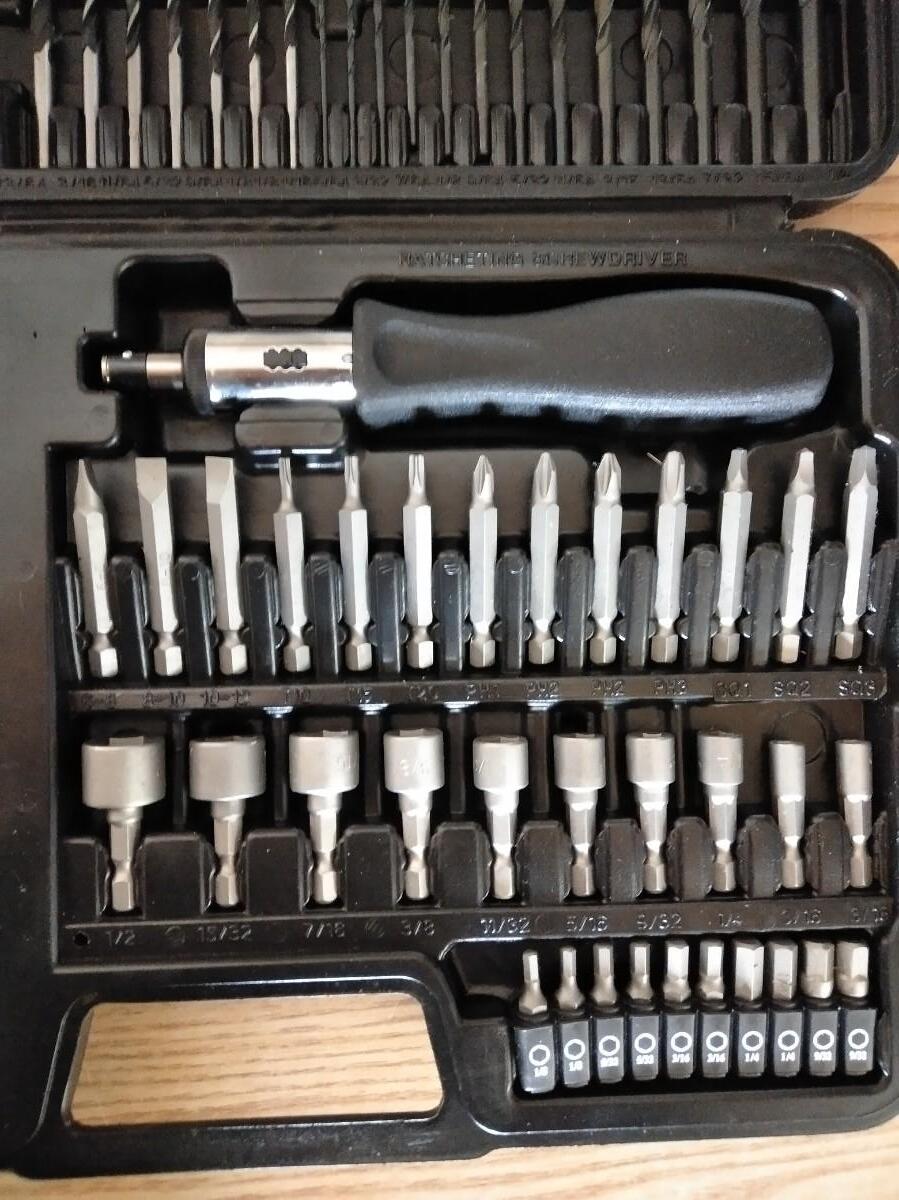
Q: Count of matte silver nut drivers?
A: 10